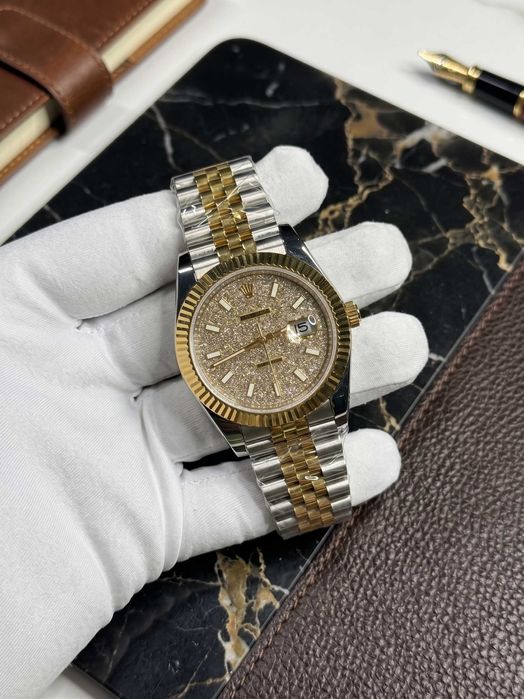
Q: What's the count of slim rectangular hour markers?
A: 10